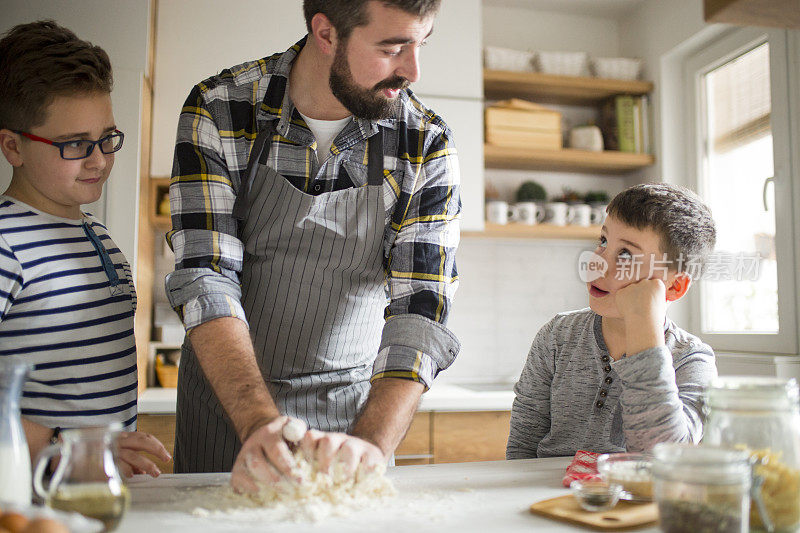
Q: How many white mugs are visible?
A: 5